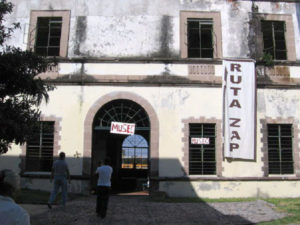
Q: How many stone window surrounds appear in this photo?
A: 6